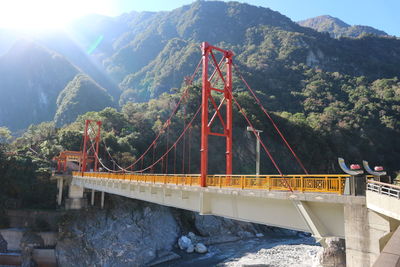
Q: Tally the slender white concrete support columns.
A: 3